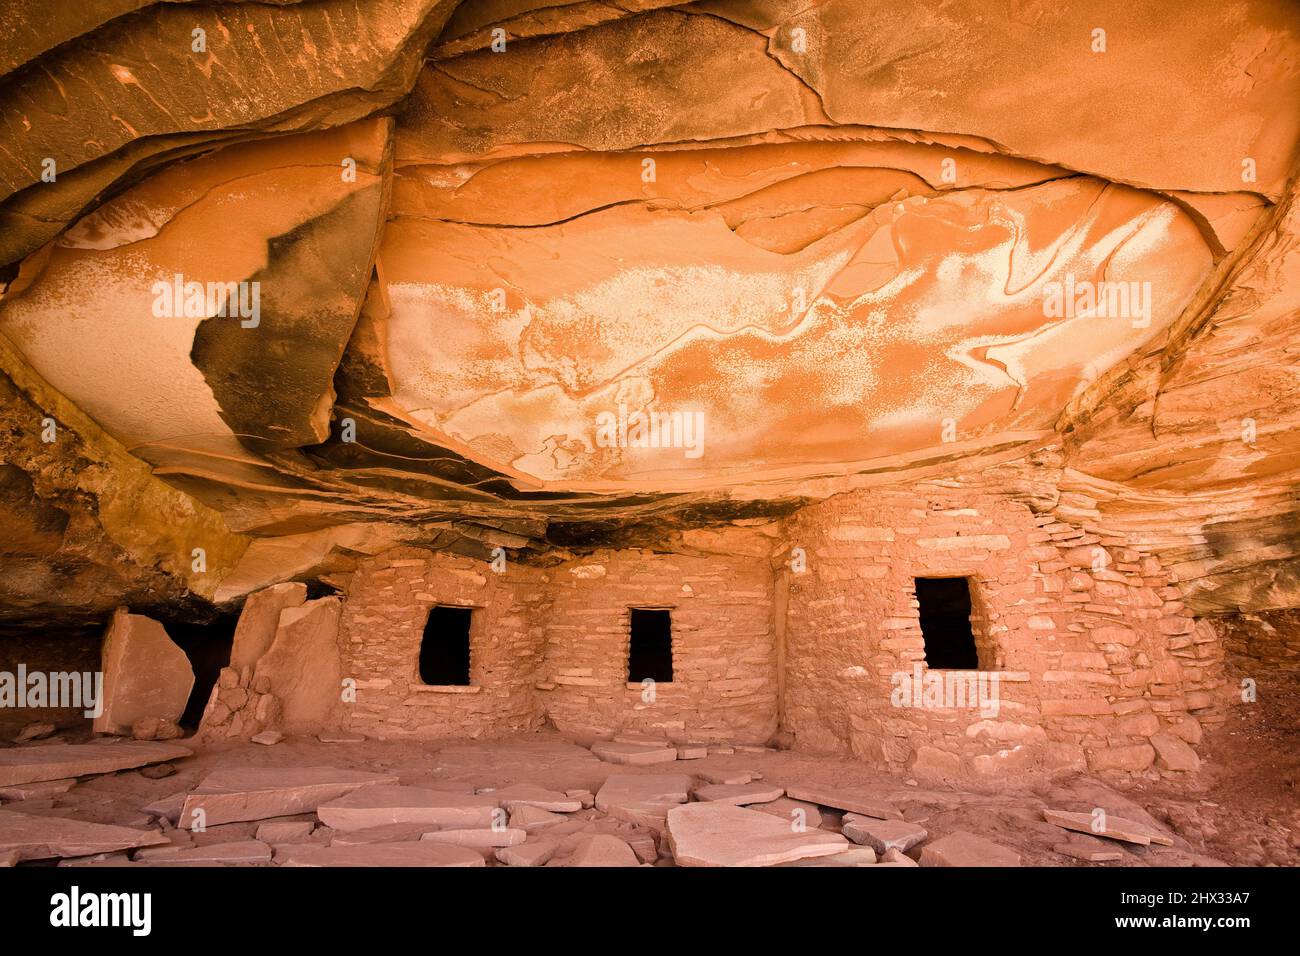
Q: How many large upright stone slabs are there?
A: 3